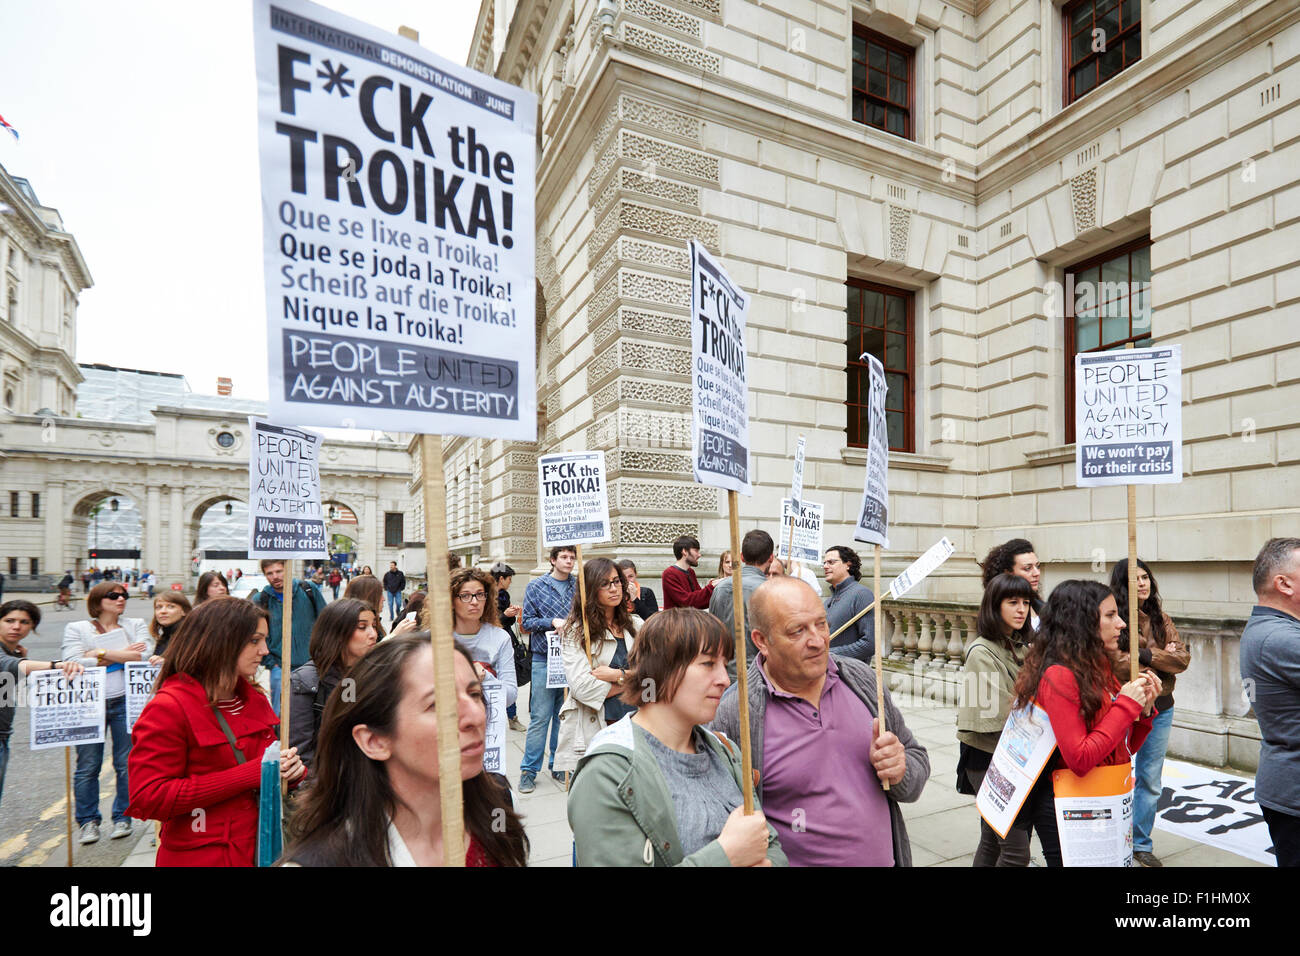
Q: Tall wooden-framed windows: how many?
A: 4